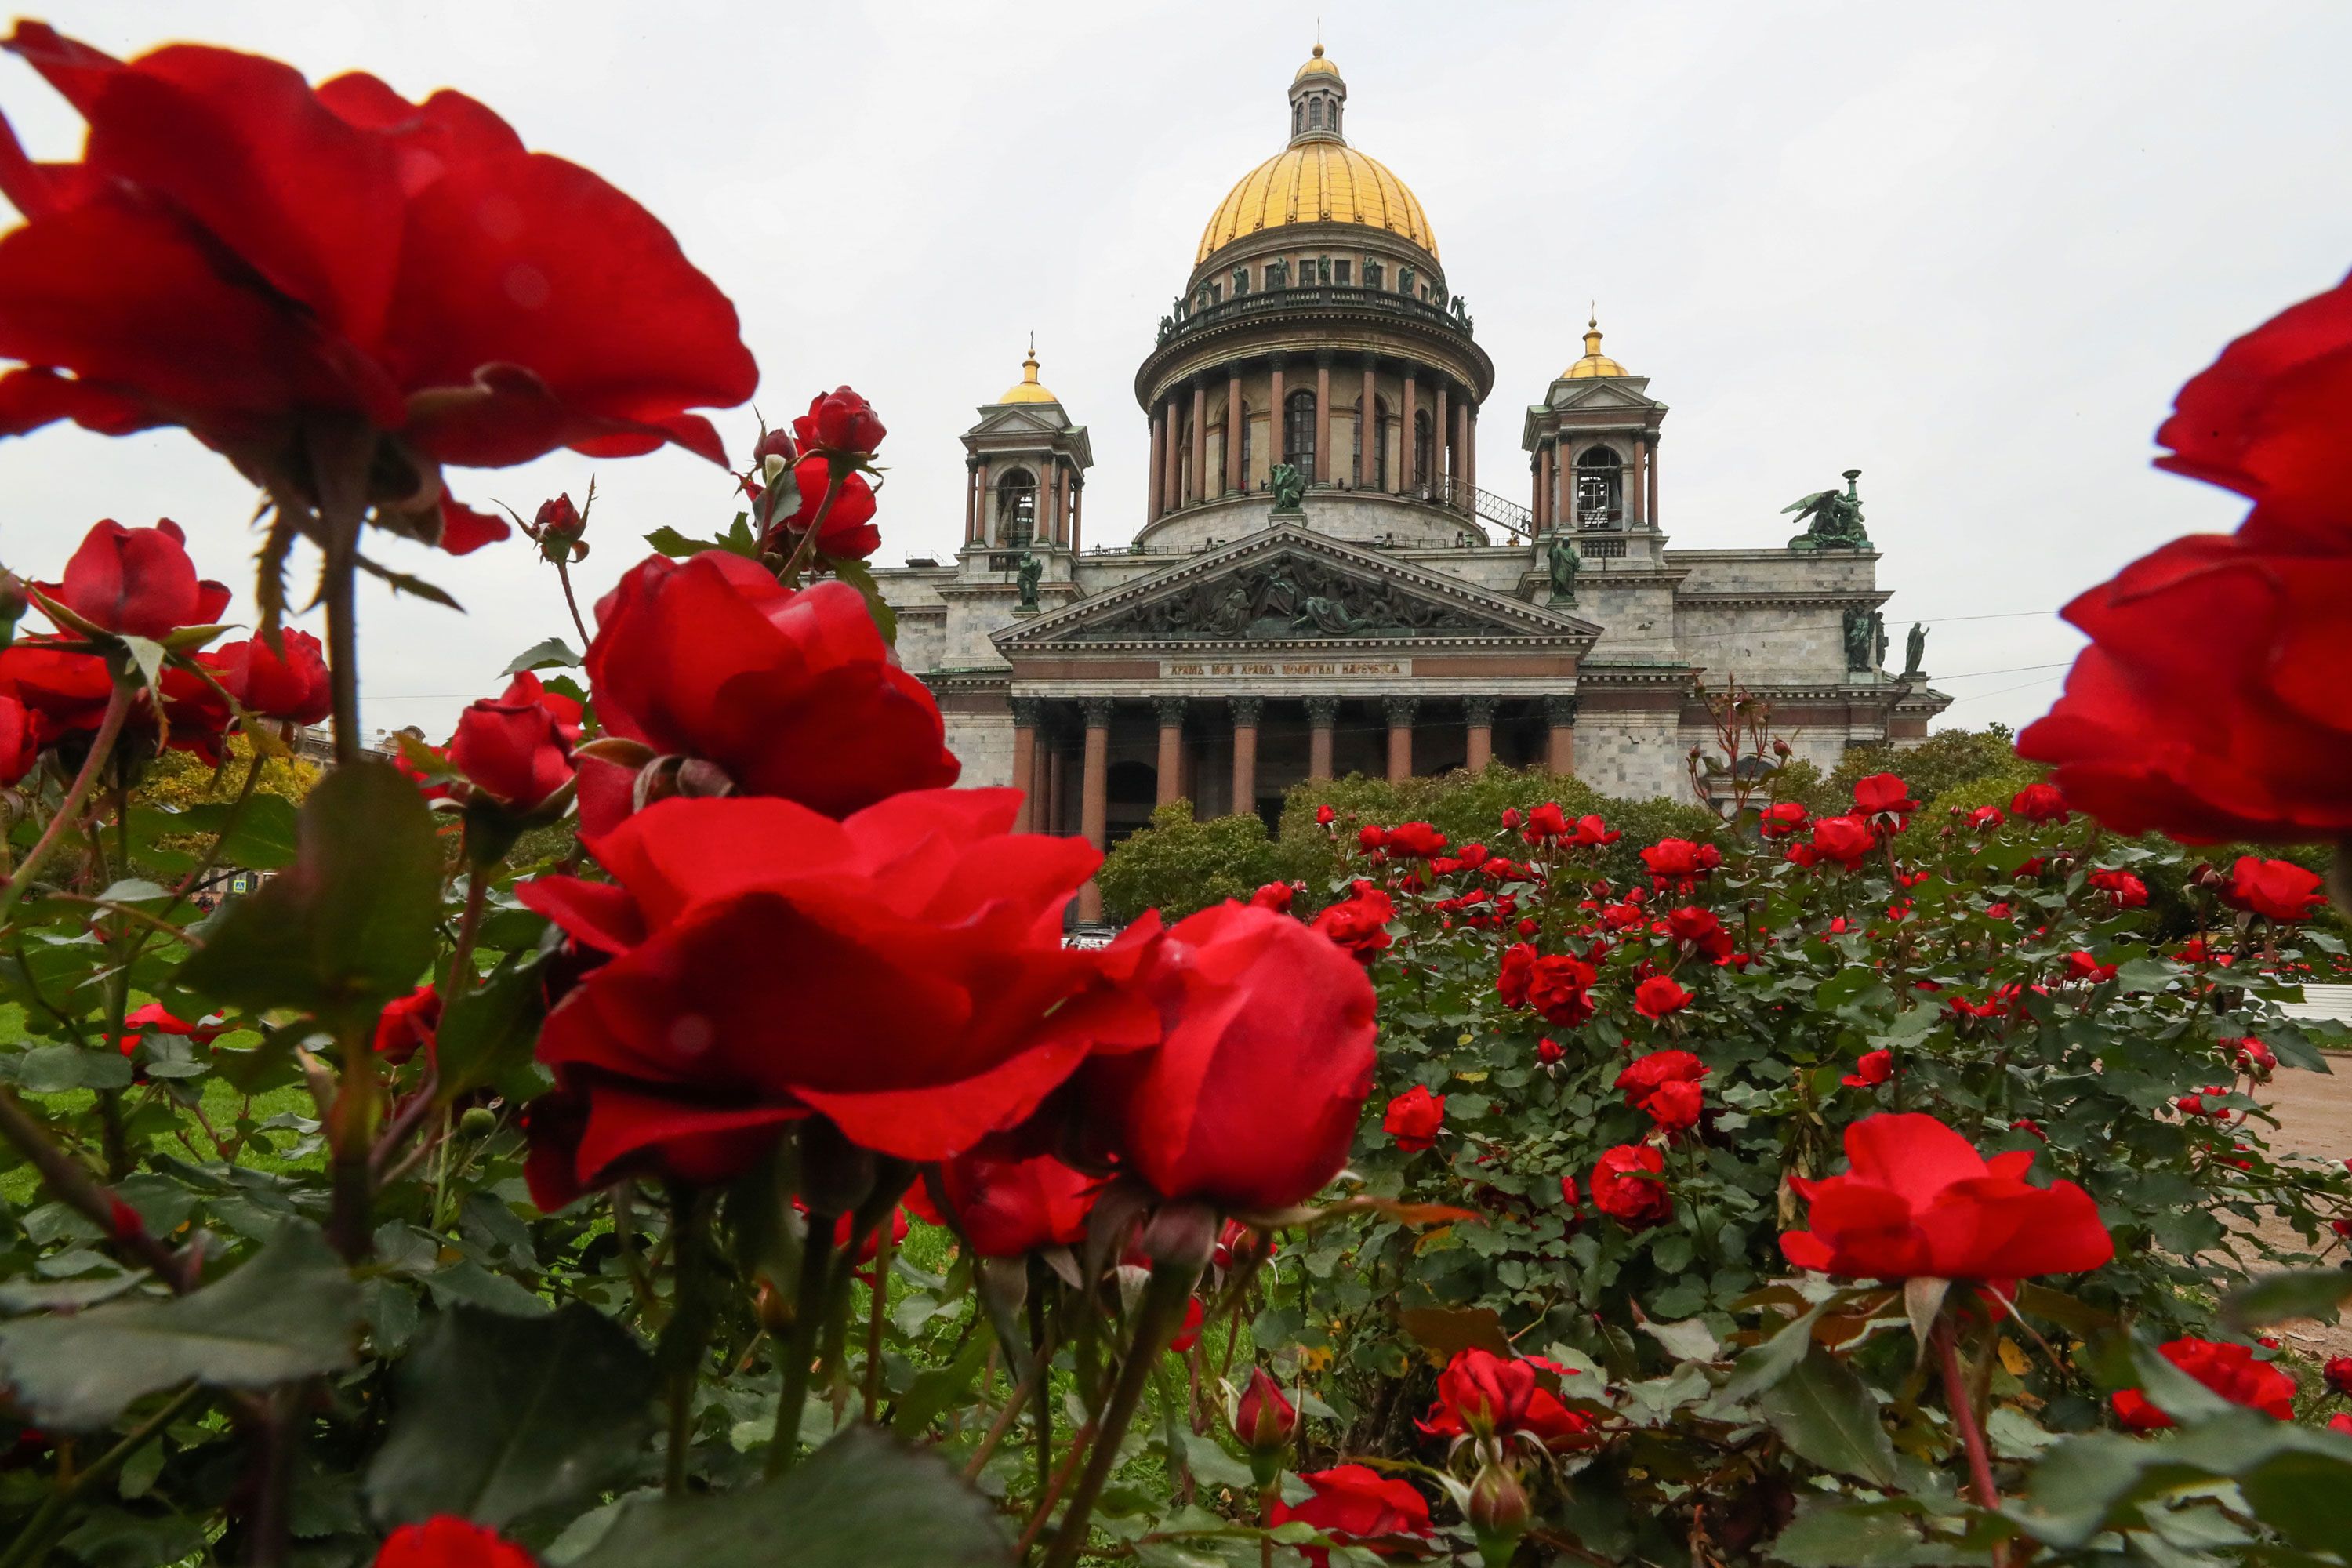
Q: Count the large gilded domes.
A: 1